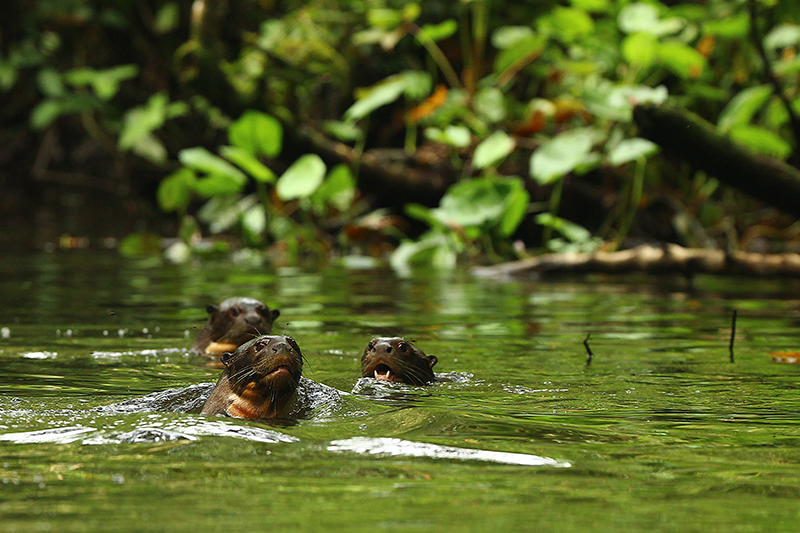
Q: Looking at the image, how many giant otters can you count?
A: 3